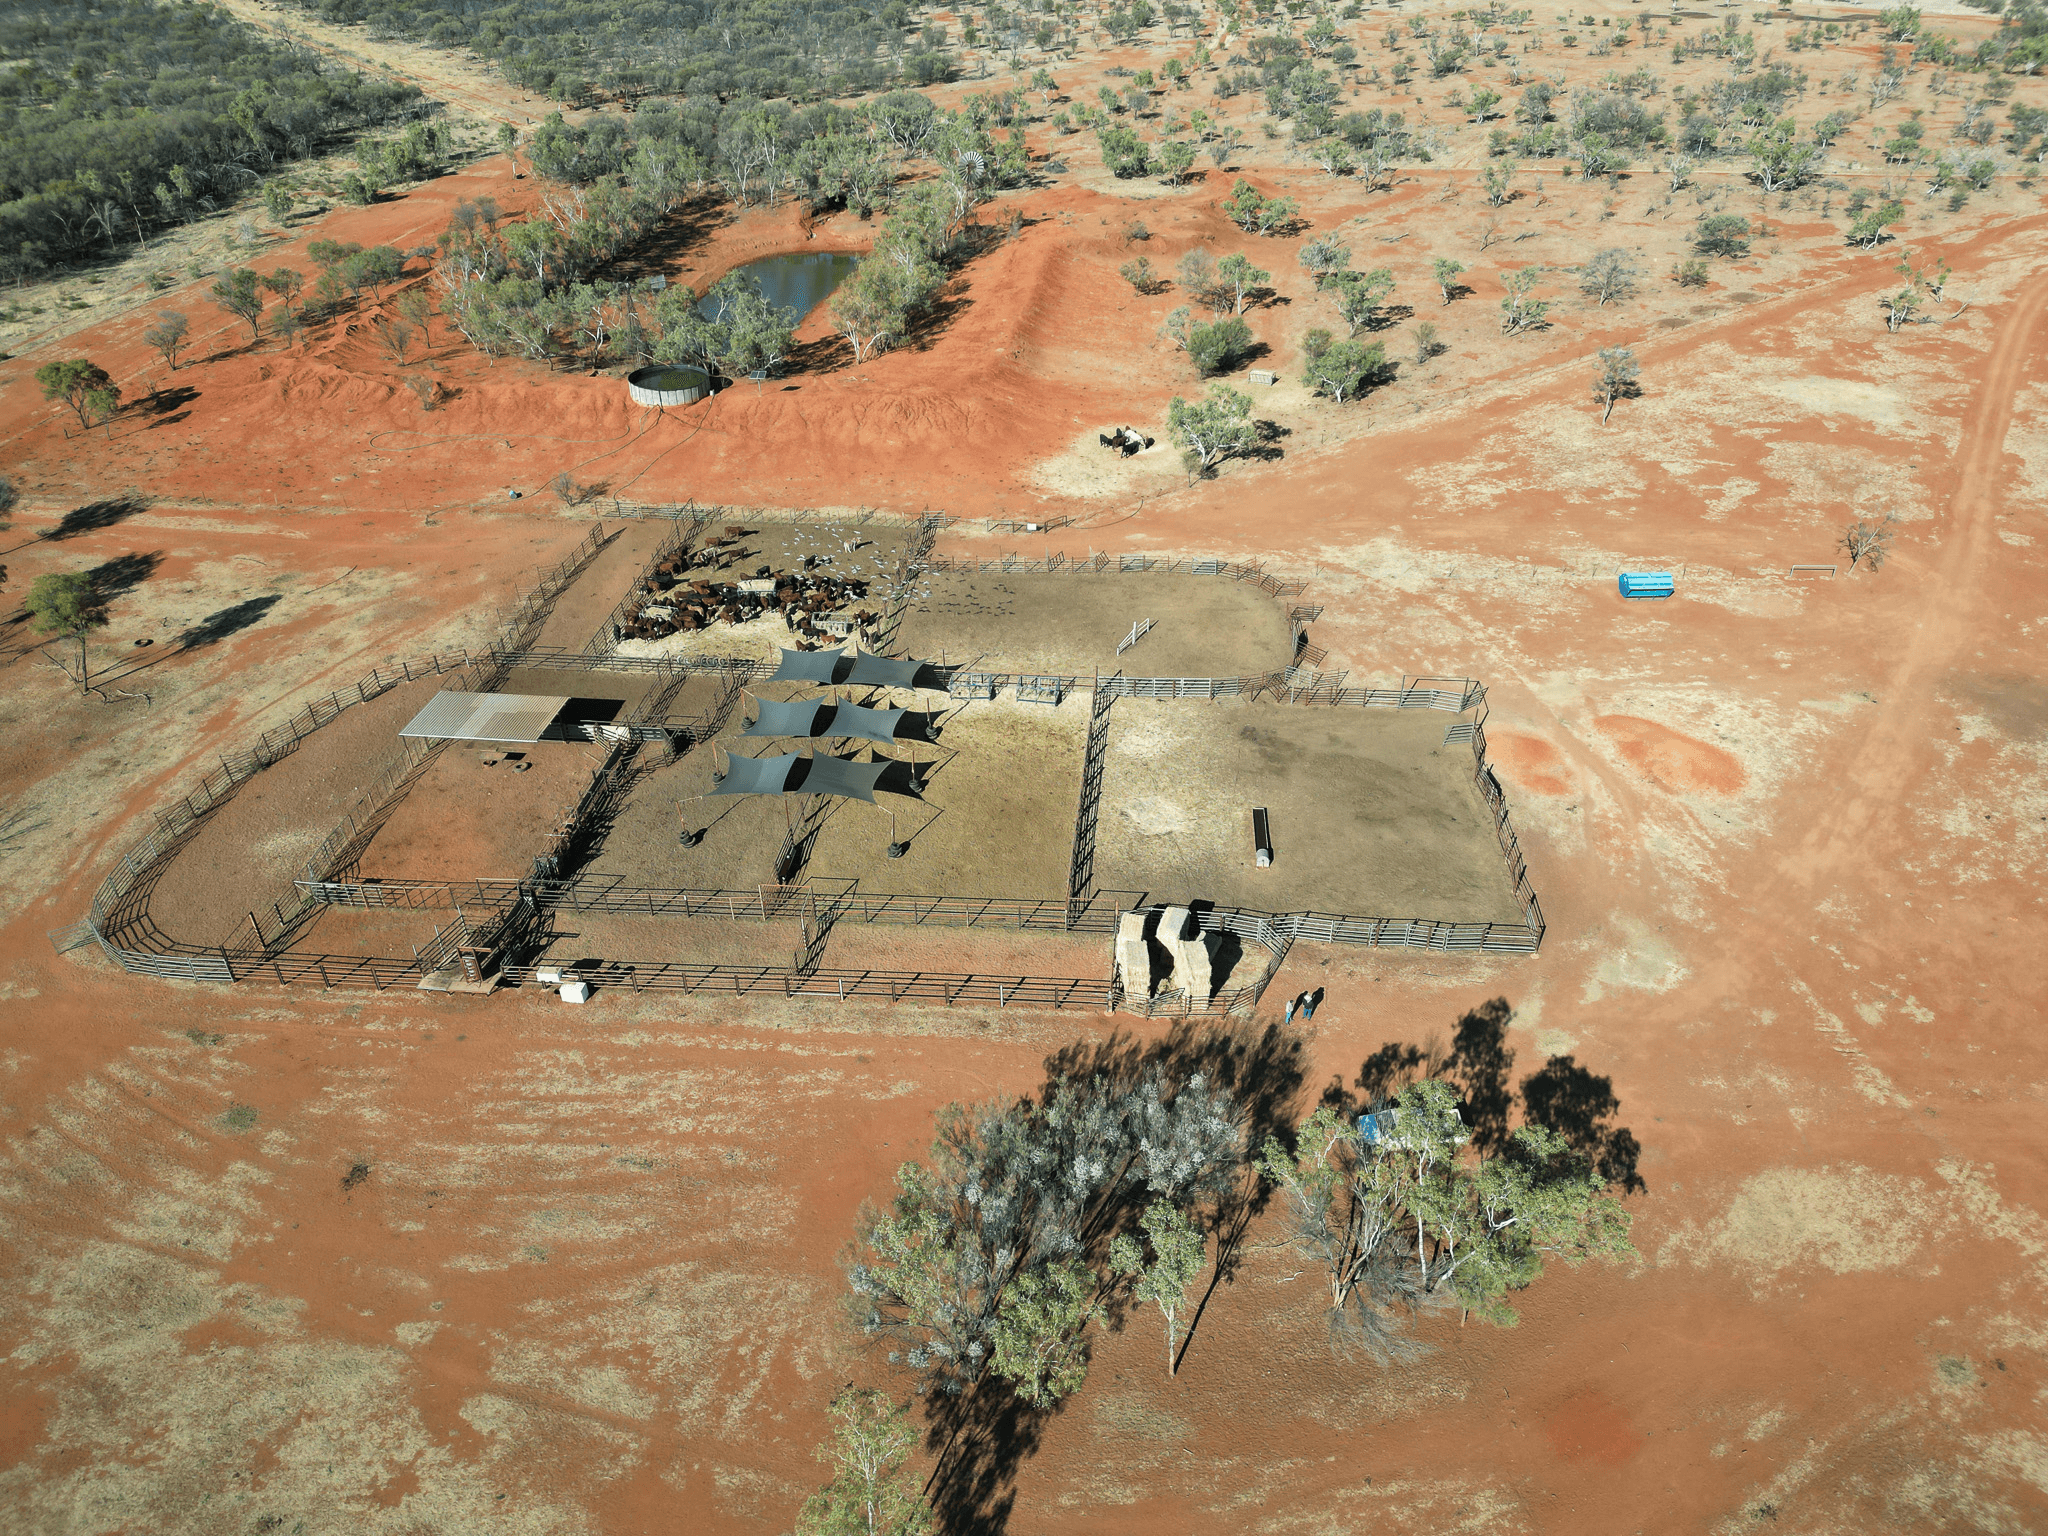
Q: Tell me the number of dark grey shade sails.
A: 6